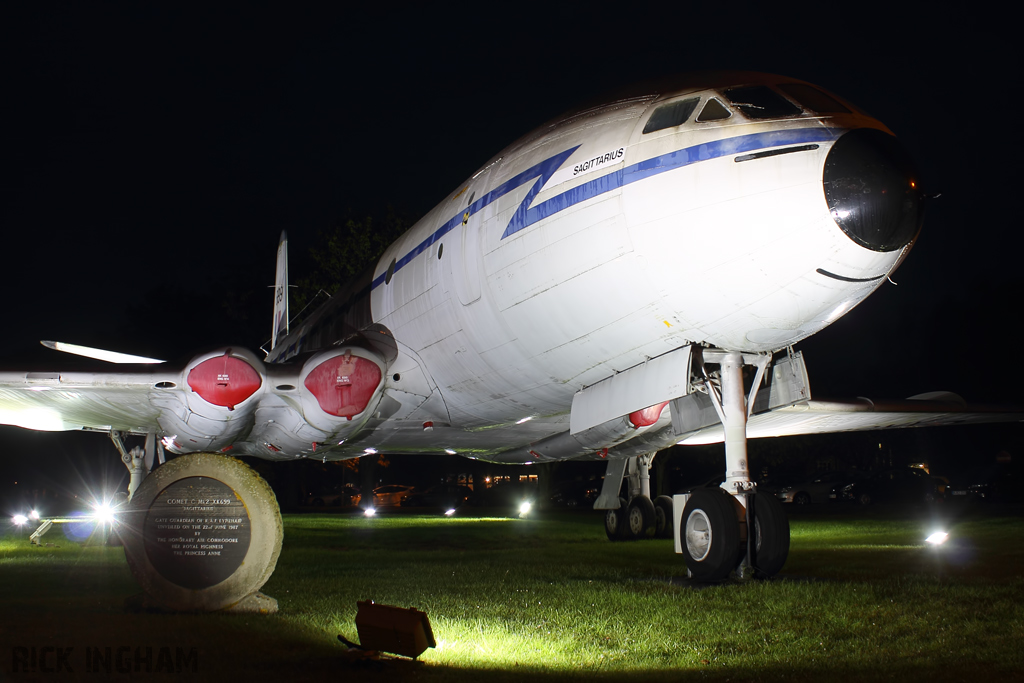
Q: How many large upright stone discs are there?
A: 1